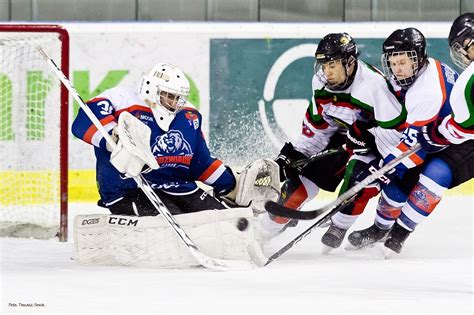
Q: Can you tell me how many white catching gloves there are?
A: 1